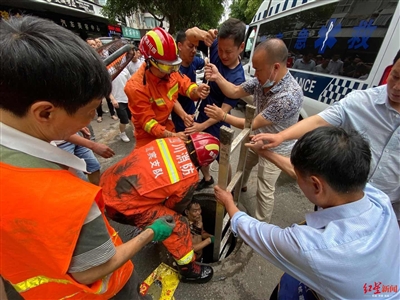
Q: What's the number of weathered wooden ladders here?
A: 1